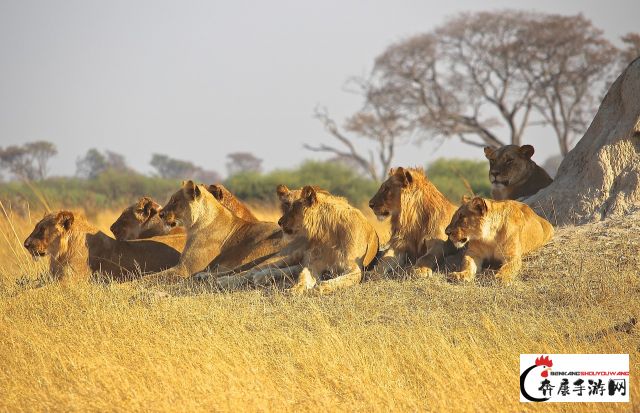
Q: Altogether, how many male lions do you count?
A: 2